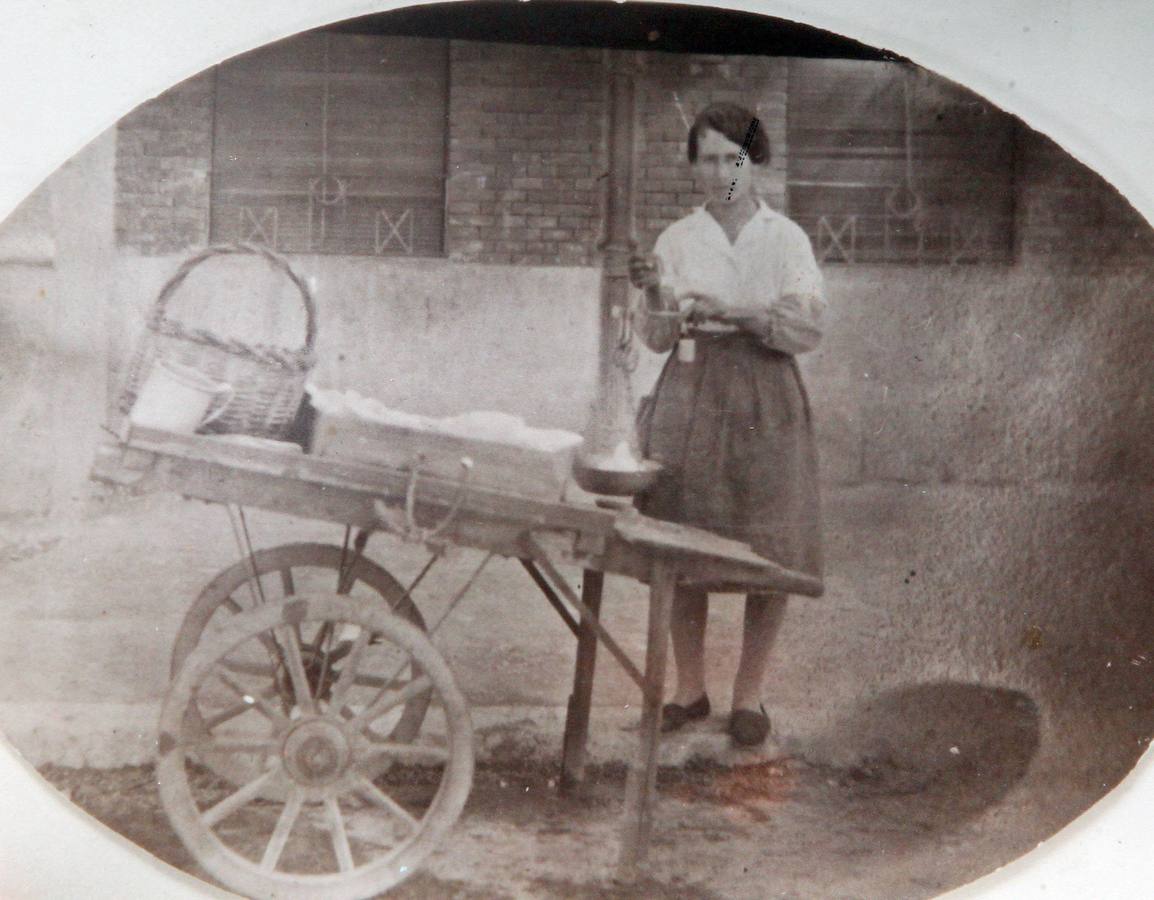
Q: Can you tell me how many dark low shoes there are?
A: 2